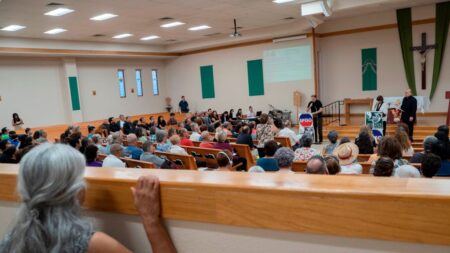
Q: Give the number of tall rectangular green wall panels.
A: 4